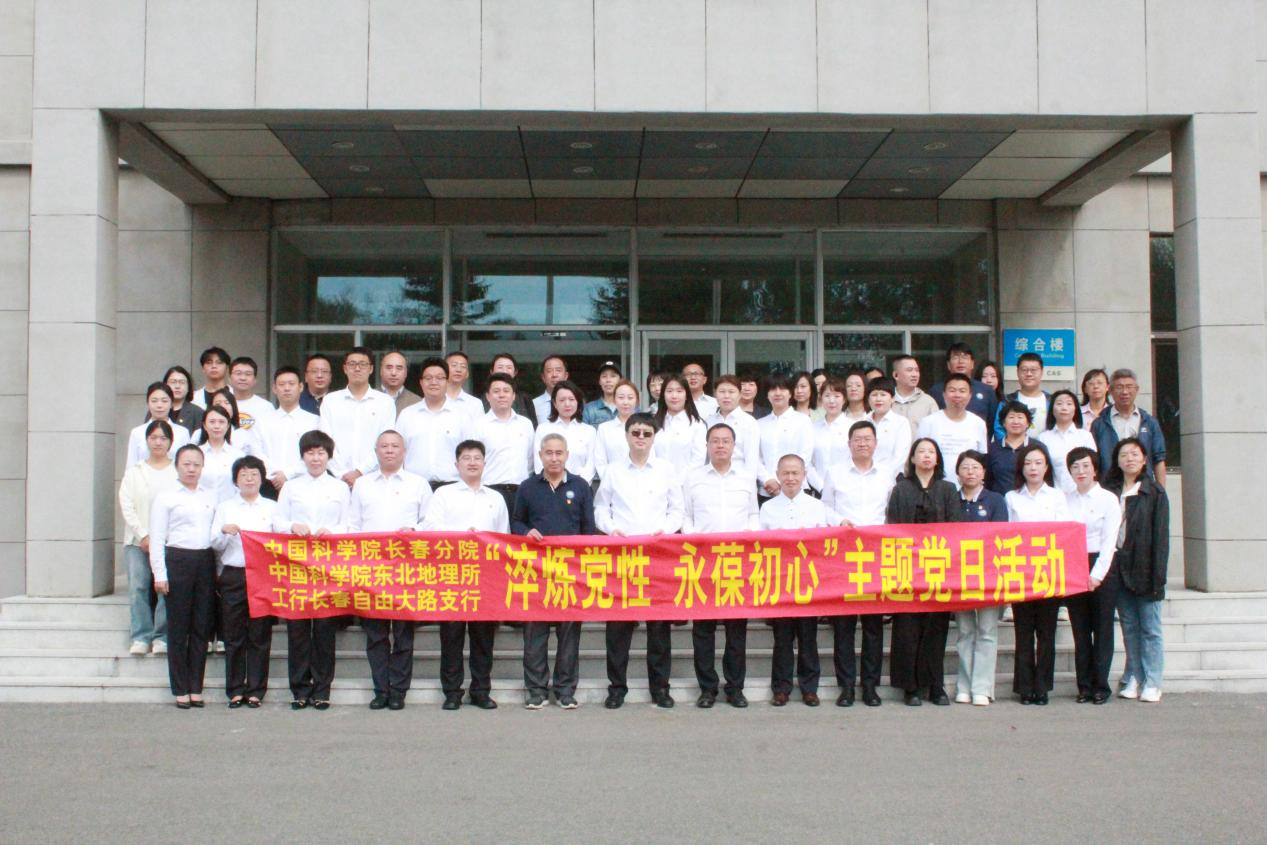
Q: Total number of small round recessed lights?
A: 10